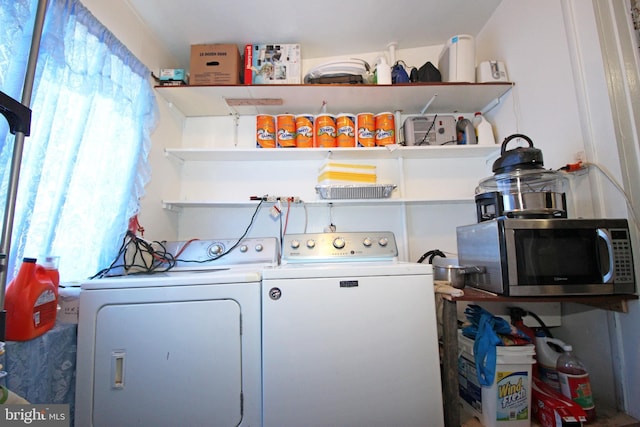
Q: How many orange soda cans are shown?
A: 7